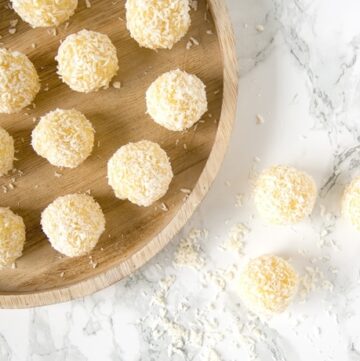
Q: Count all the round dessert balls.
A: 13